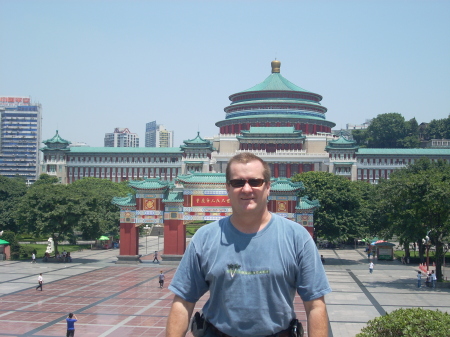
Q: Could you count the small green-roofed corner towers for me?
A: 3